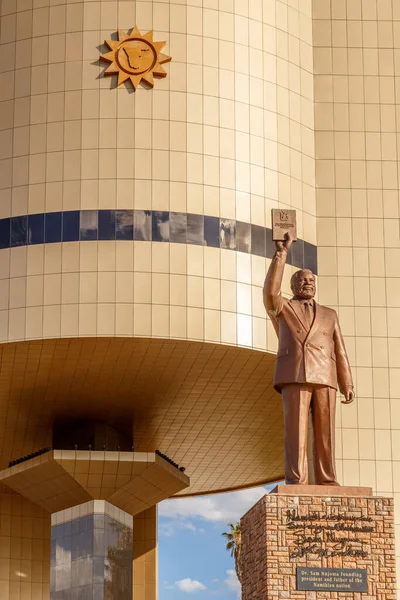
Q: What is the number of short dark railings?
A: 2